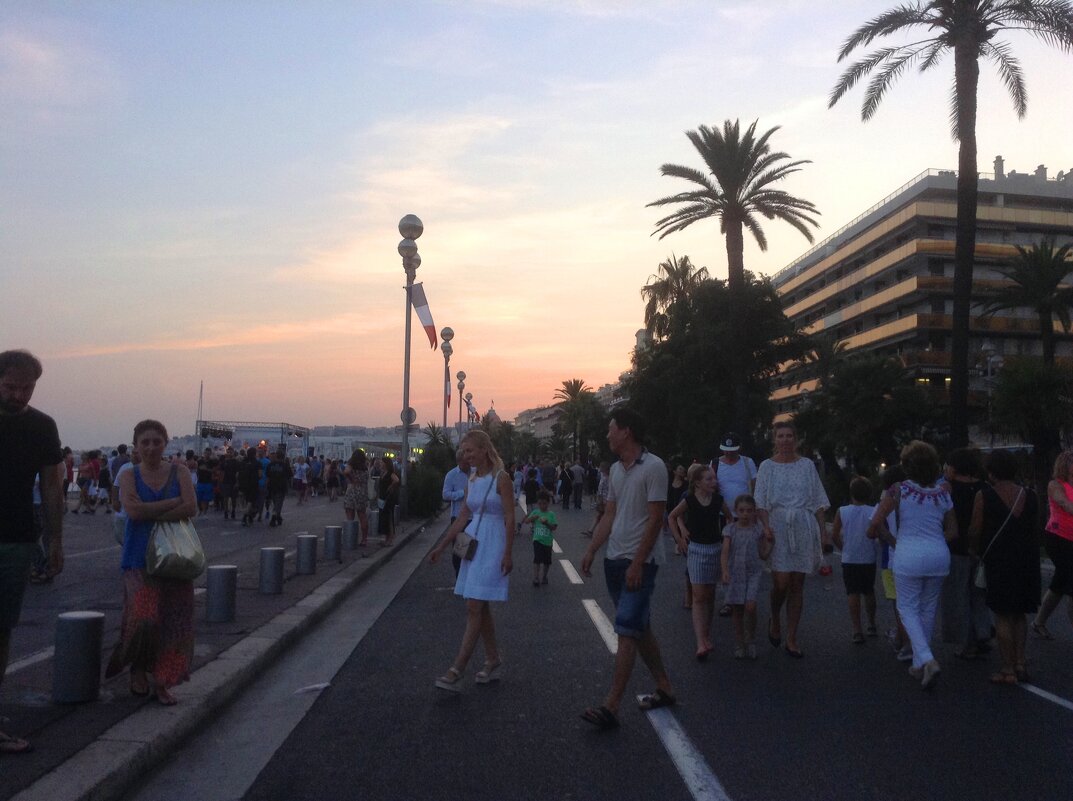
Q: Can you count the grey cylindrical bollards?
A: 8